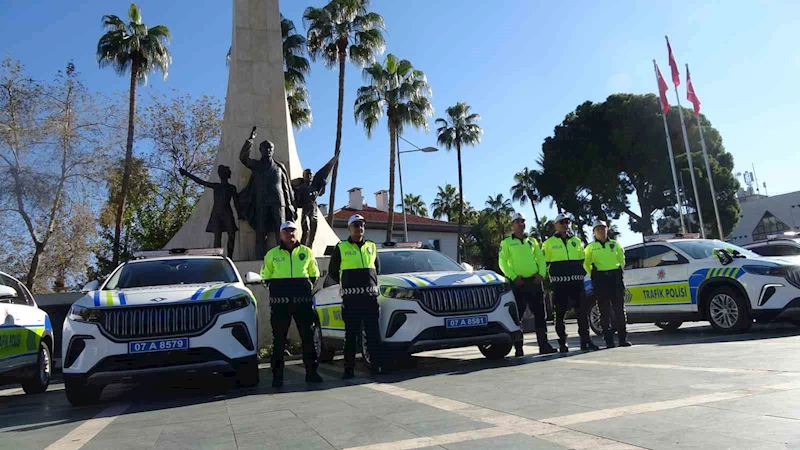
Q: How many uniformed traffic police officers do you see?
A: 5